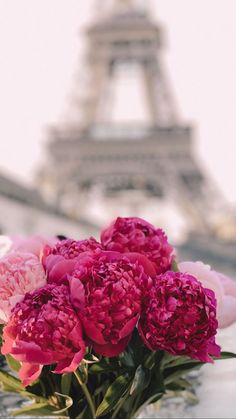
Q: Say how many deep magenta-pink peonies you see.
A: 5